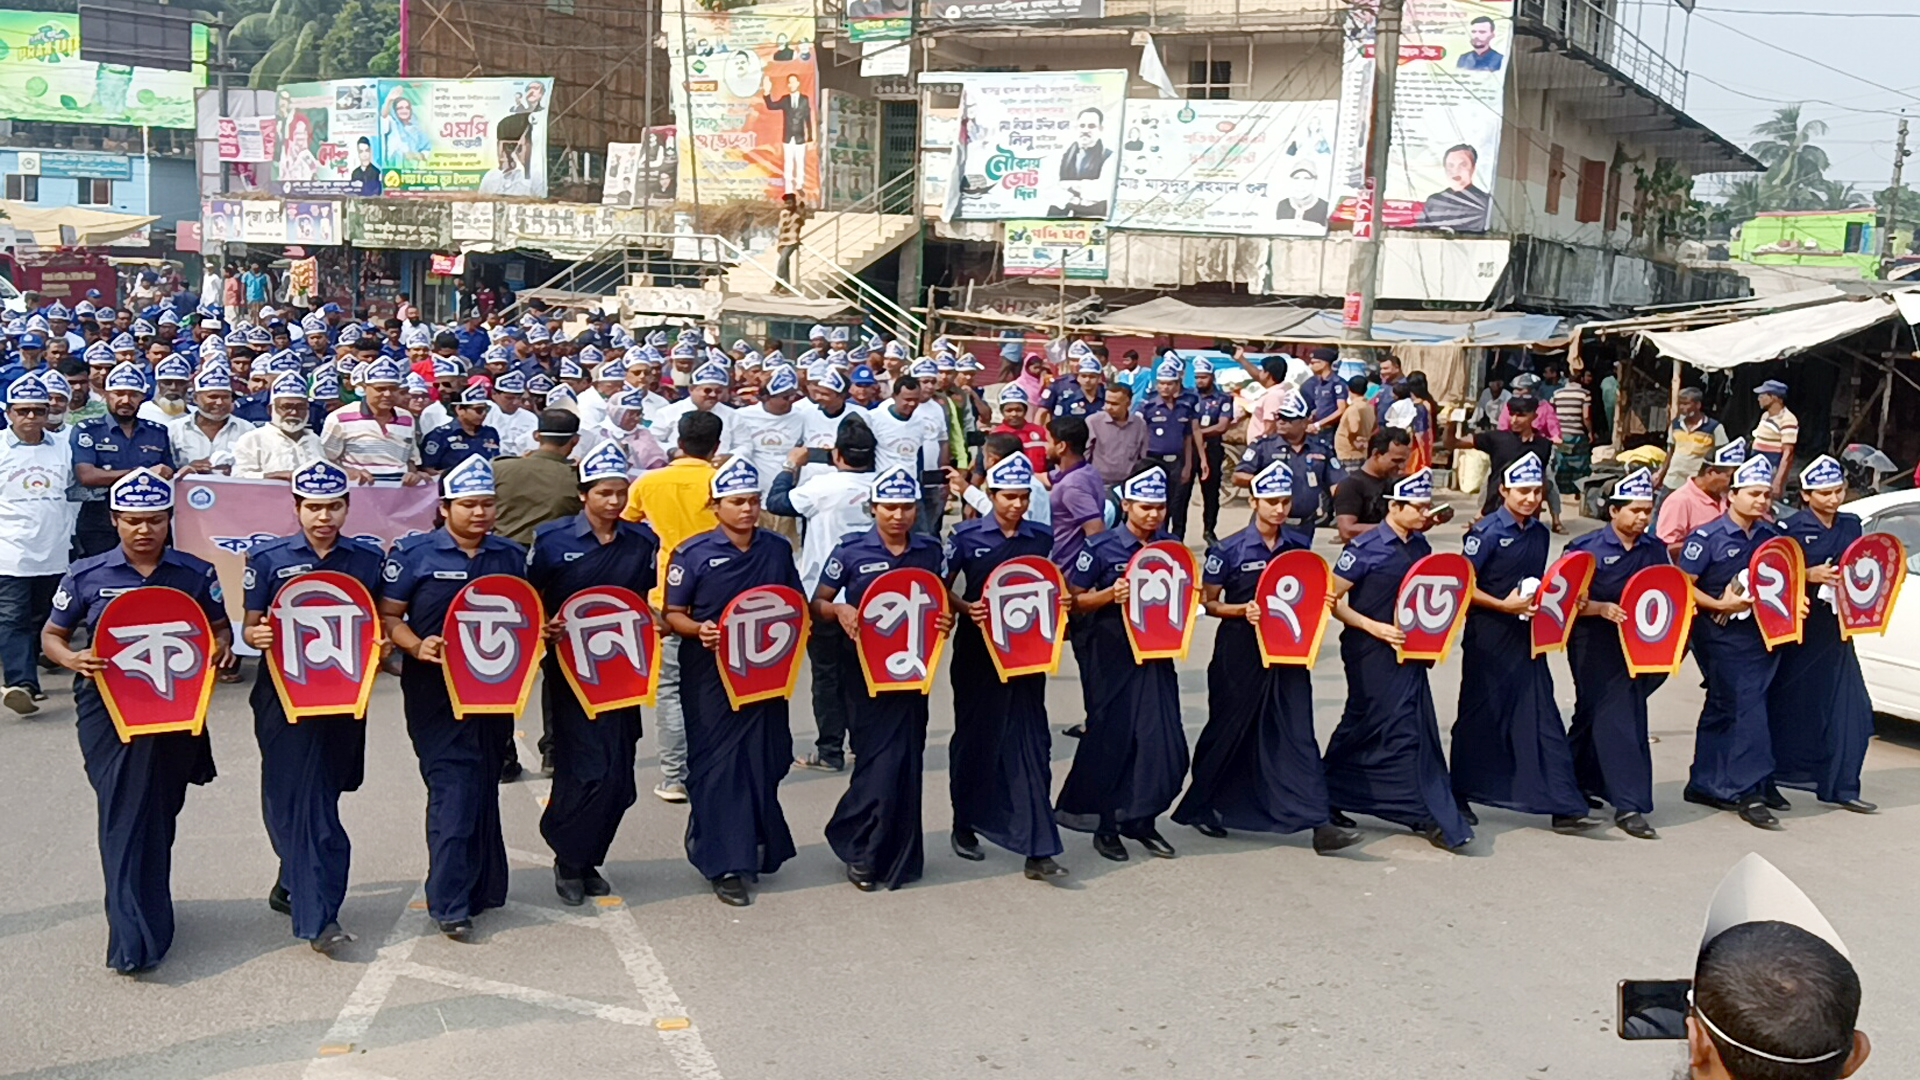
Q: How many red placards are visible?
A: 14